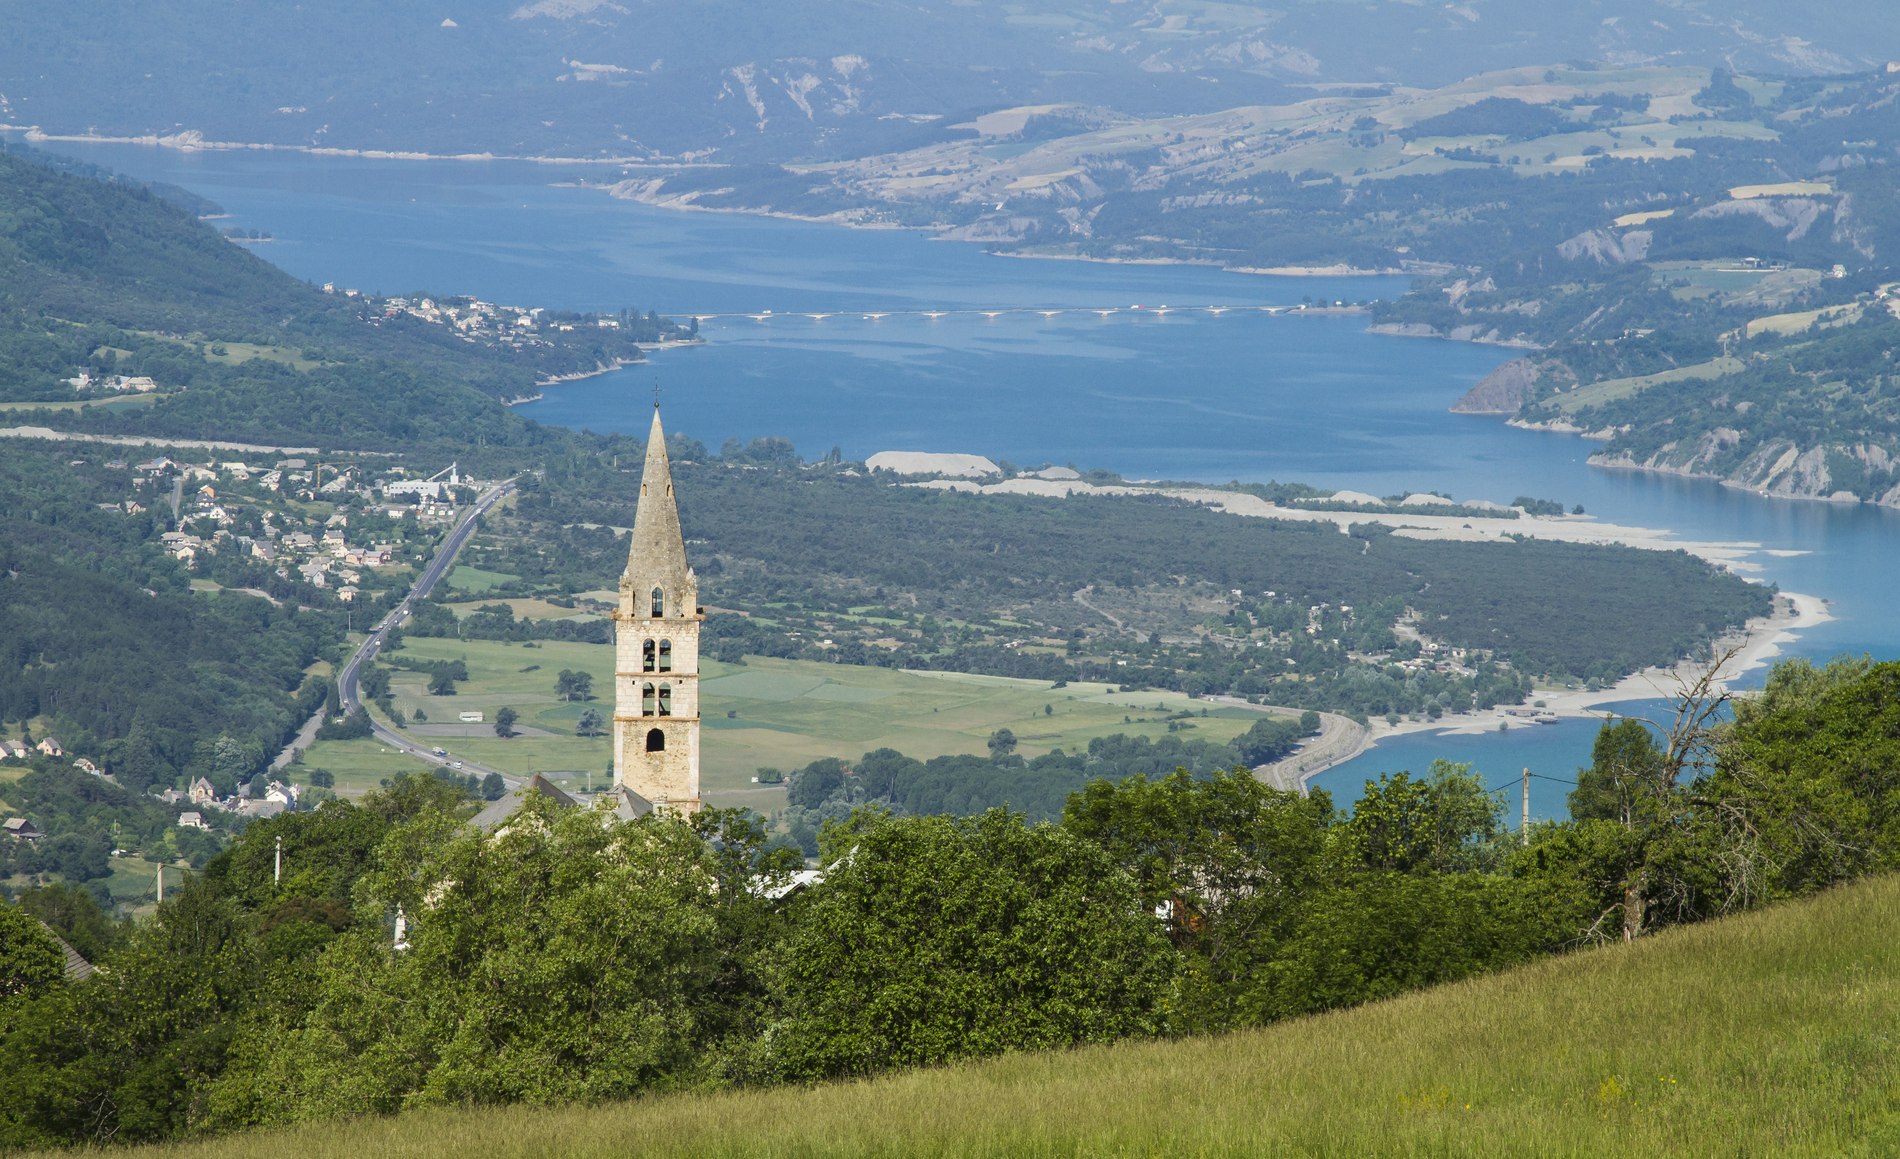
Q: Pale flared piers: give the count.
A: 11